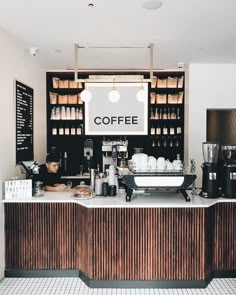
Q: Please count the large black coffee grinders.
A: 2